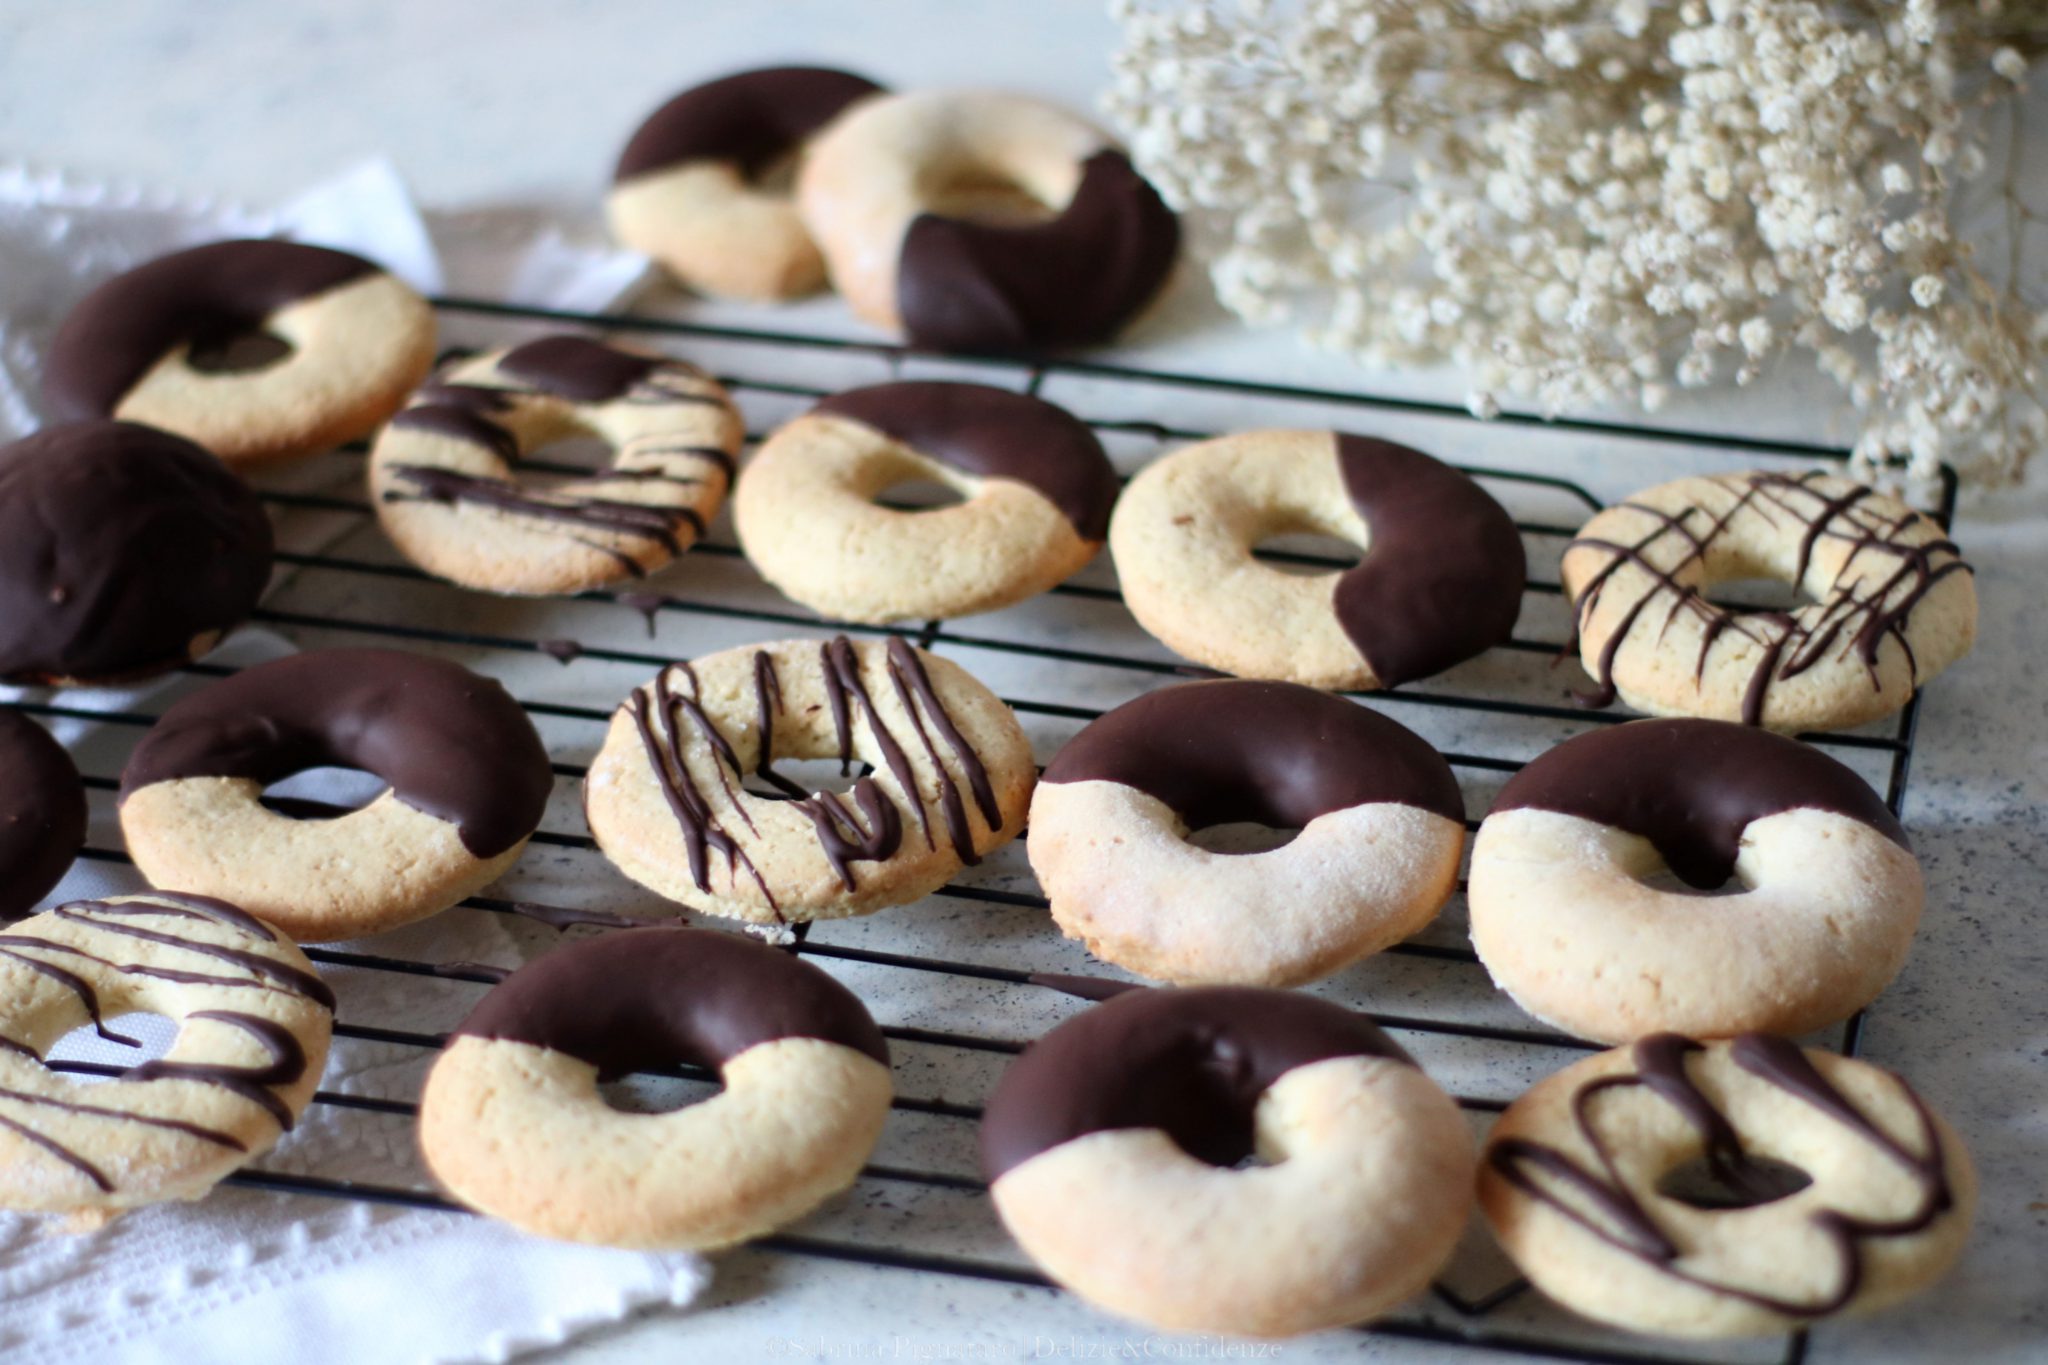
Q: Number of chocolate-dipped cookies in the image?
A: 12